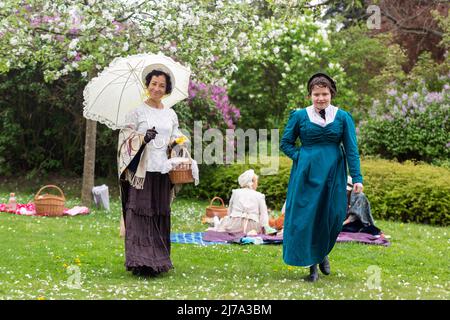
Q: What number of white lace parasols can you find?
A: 1